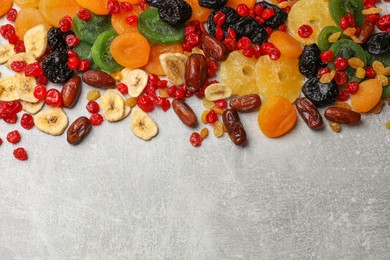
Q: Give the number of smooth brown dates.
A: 11